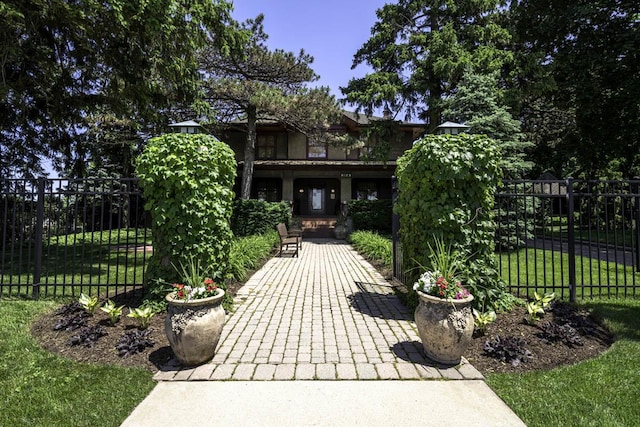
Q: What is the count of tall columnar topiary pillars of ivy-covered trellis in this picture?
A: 2